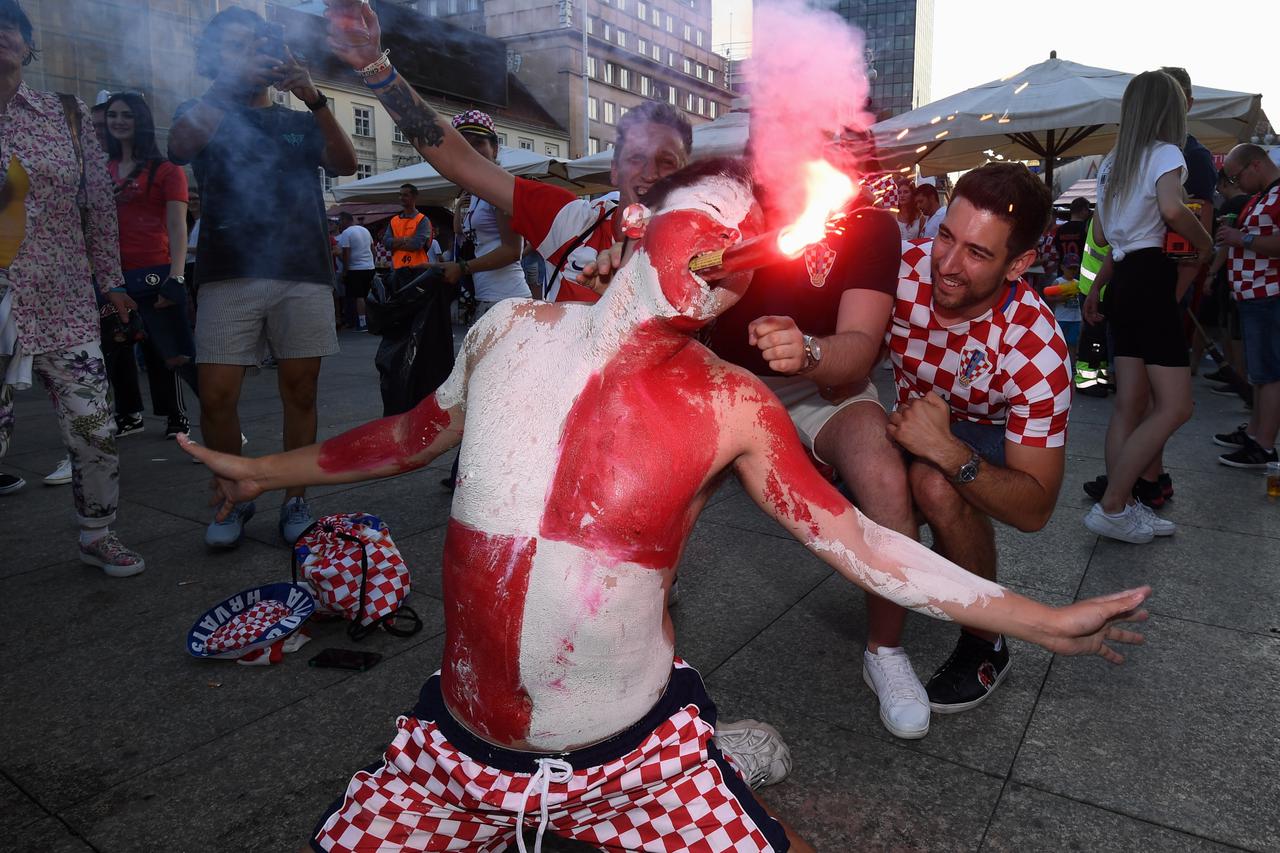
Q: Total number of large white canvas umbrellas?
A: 3